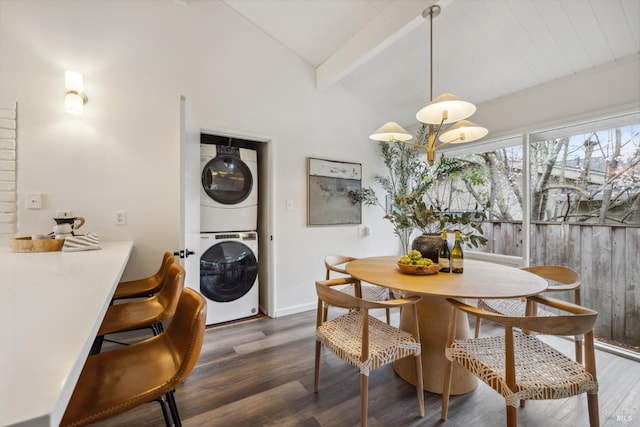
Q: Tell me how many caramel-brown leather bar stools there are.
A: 3